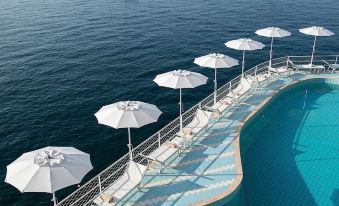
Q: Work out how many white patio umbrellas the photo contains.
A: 7